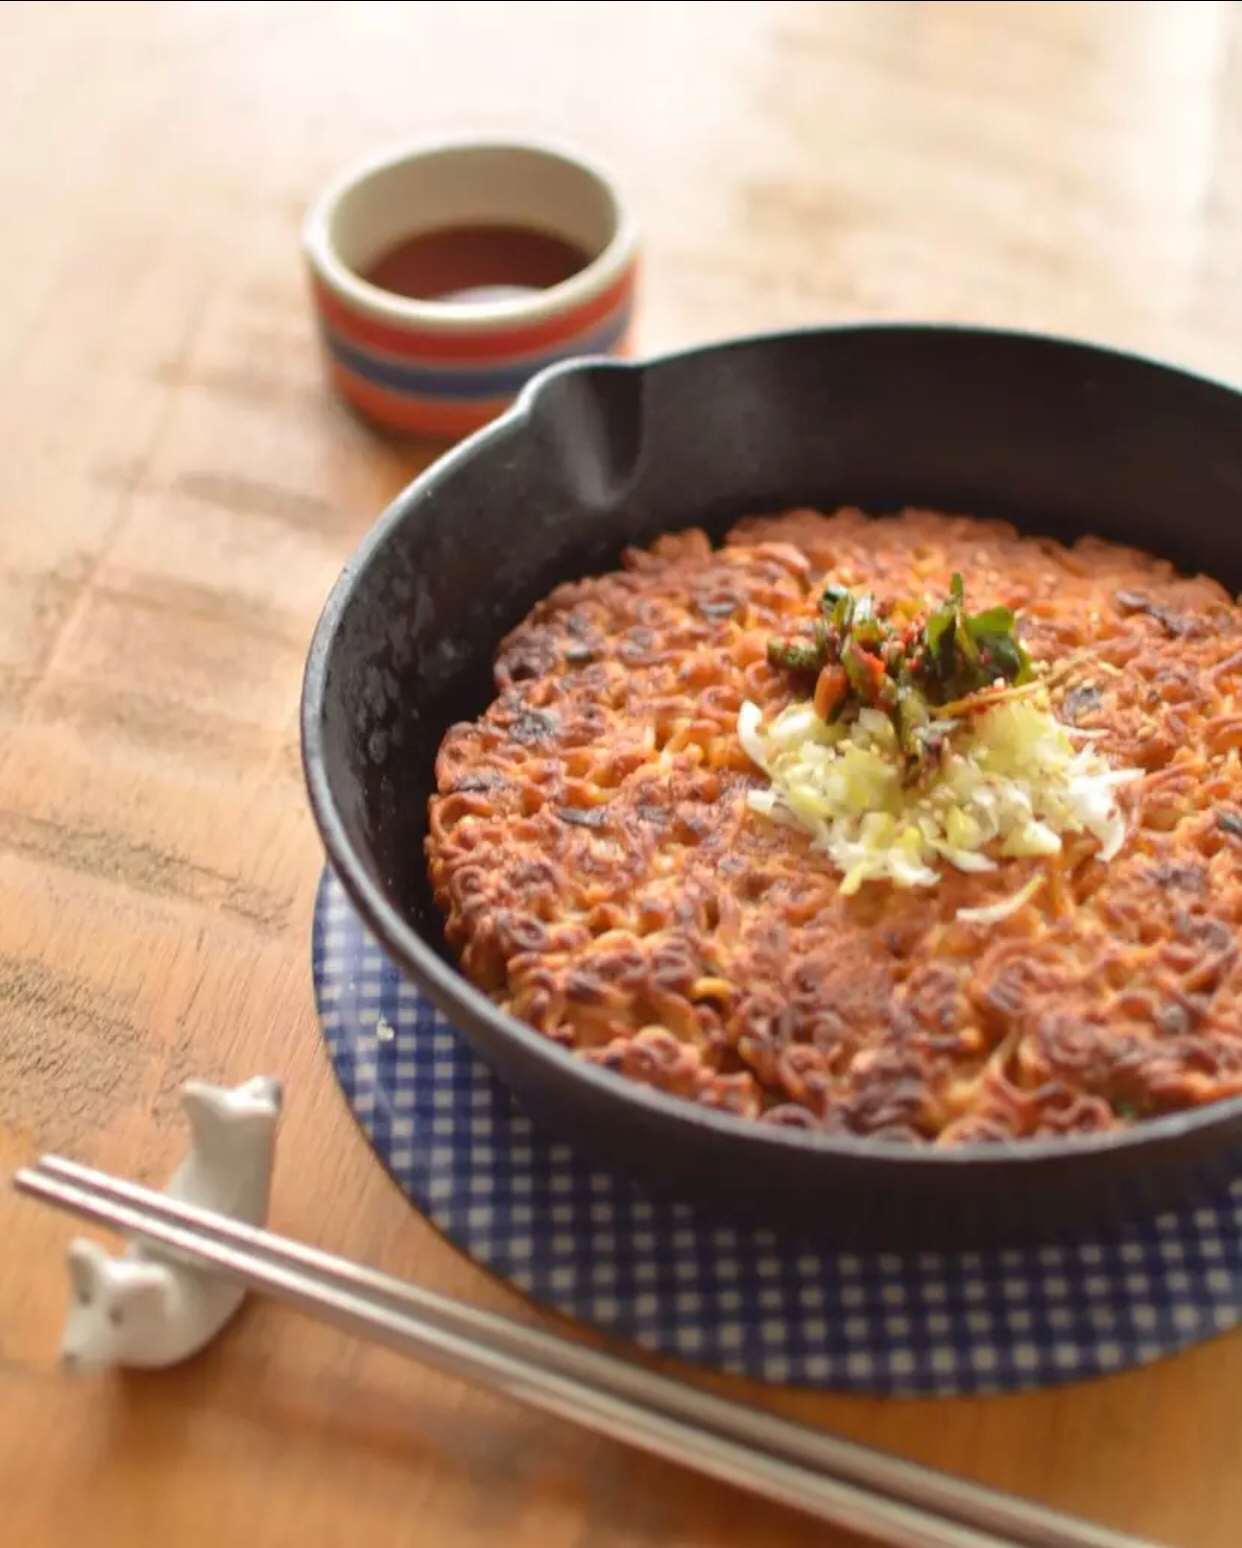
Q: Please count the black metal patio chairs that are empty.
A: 0